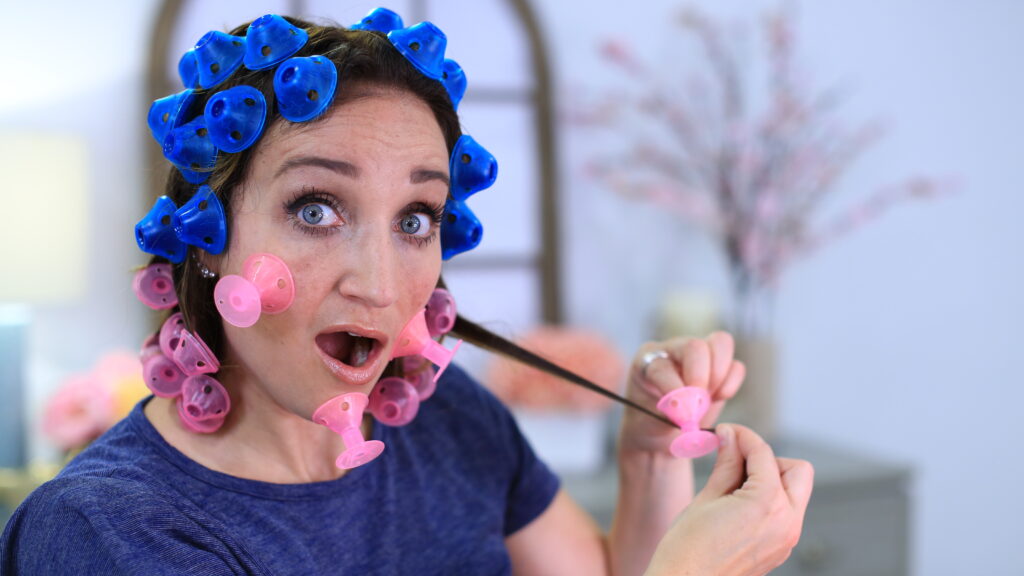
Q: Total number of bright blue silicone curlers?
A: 14